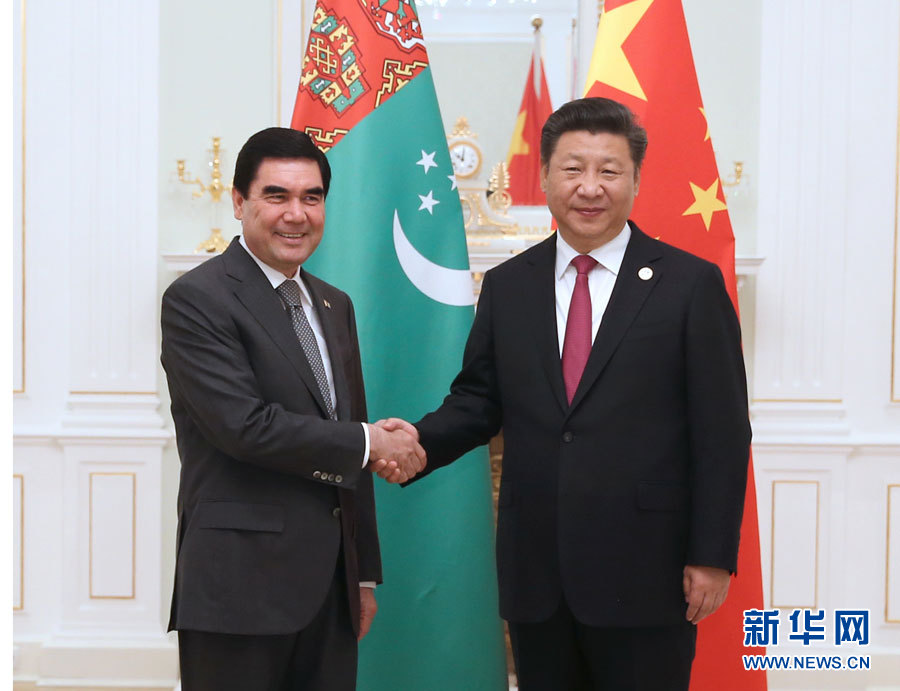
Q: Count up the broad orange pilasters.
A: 0